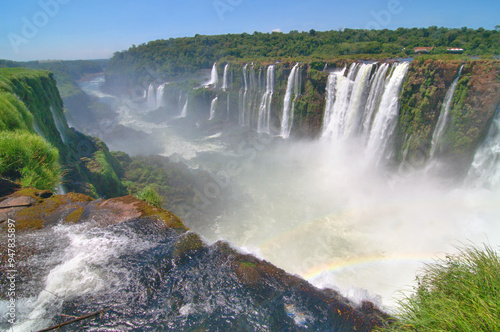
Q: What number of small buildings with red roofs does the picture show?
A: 2